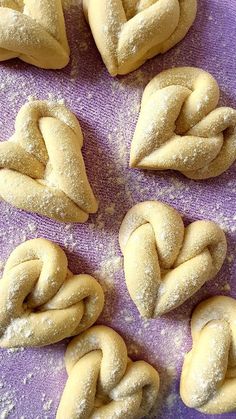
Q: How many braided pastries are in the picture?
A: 8